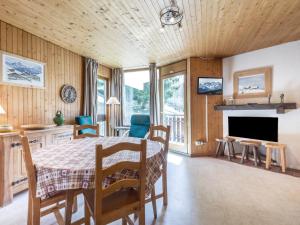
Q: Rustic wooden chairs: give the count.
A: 4